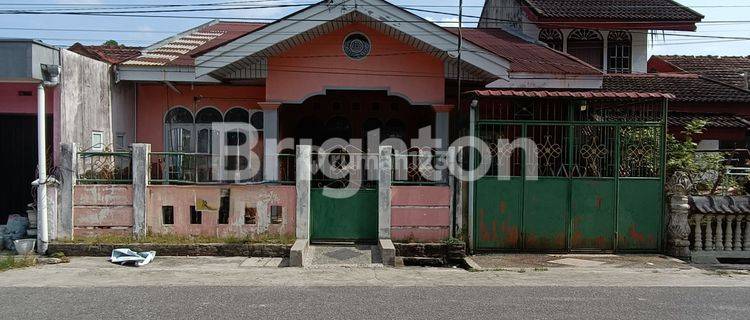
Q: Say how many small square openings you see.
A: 5